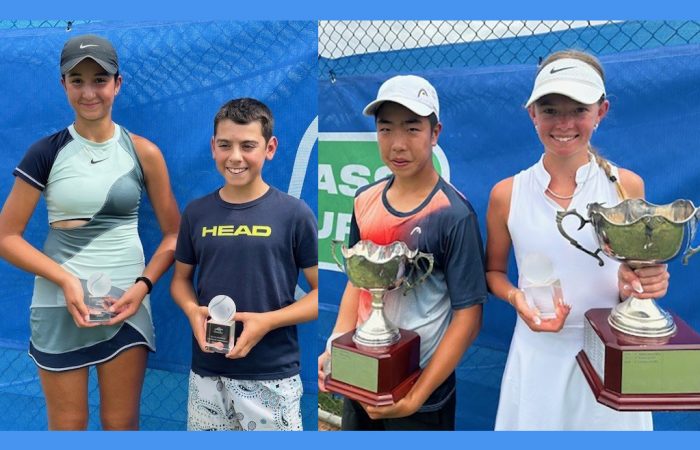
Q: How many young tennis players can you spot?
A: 4